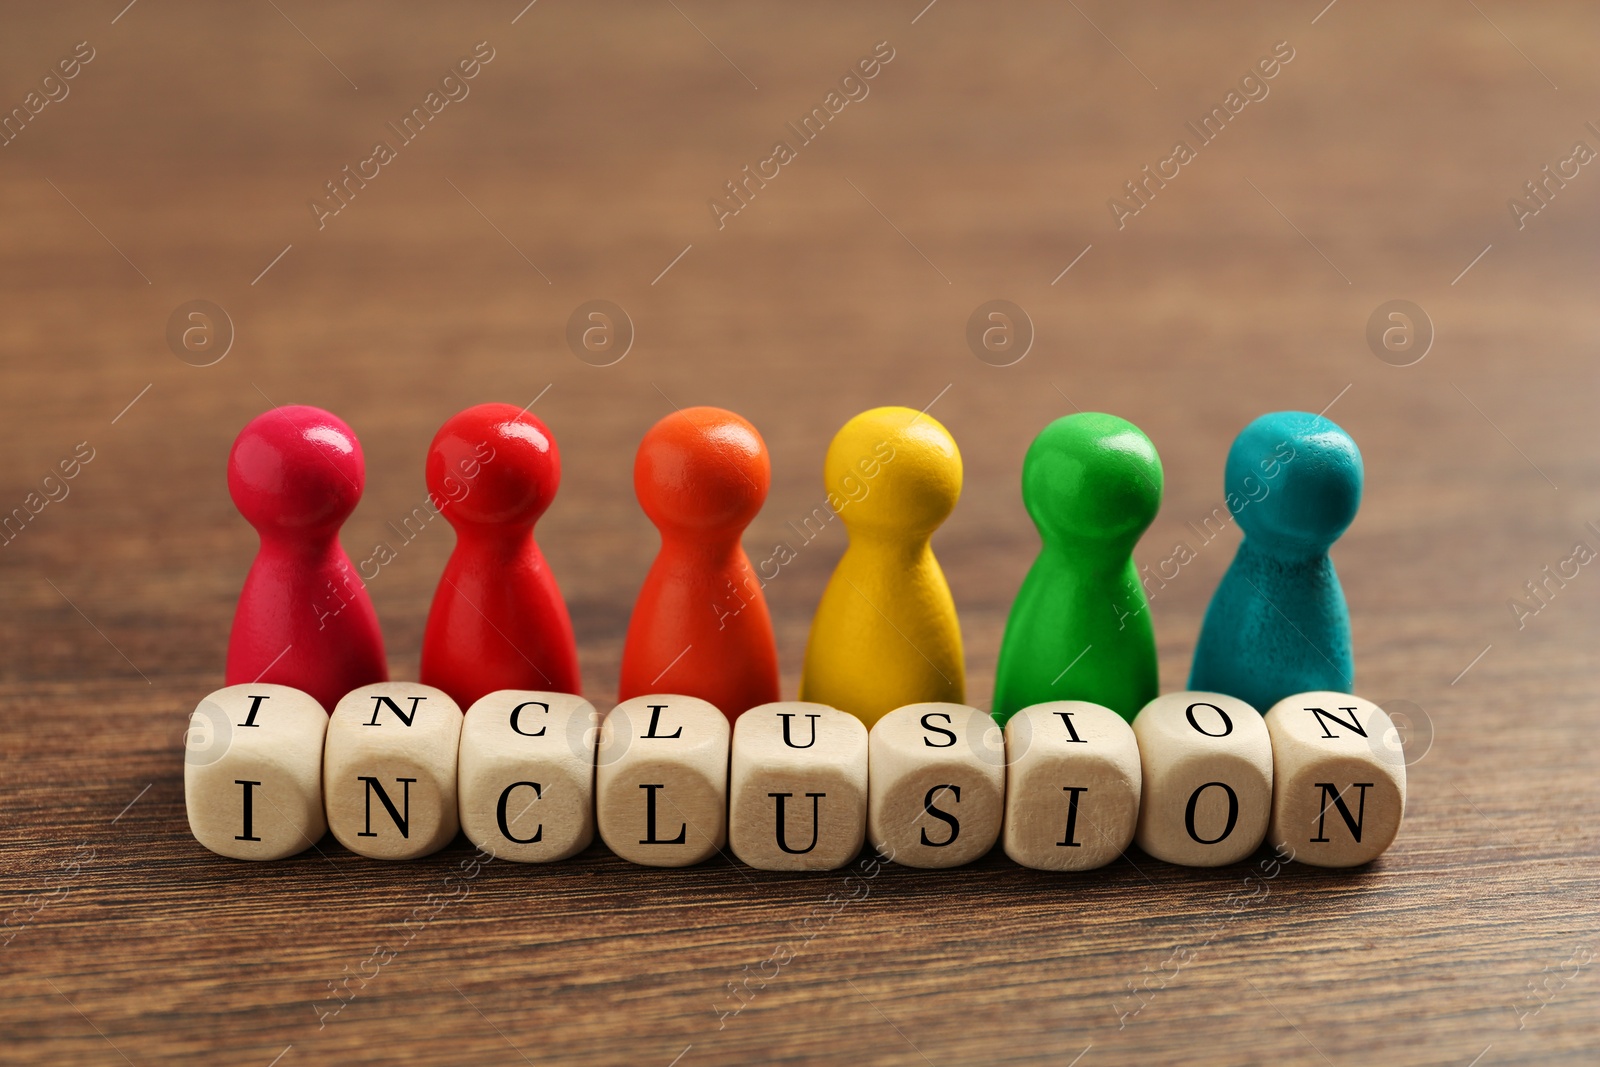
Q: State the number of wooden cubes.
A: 9